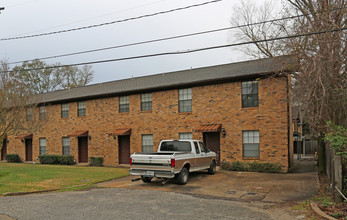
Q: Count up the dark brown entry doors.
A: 5